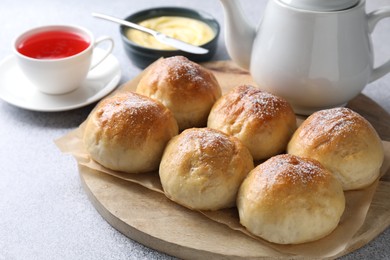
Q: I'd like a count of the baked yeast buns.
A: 6